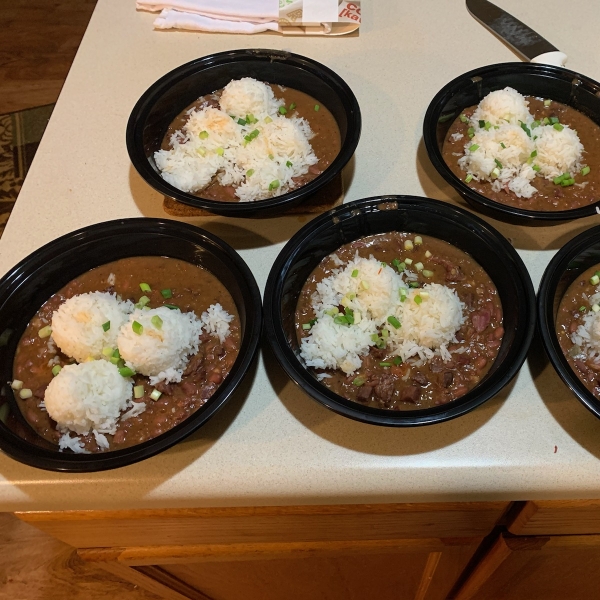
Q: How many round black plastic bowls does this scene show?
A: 5